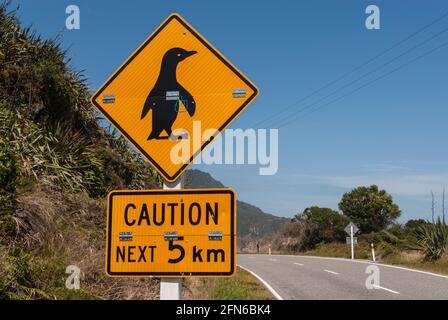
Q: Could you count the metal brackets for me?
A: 6